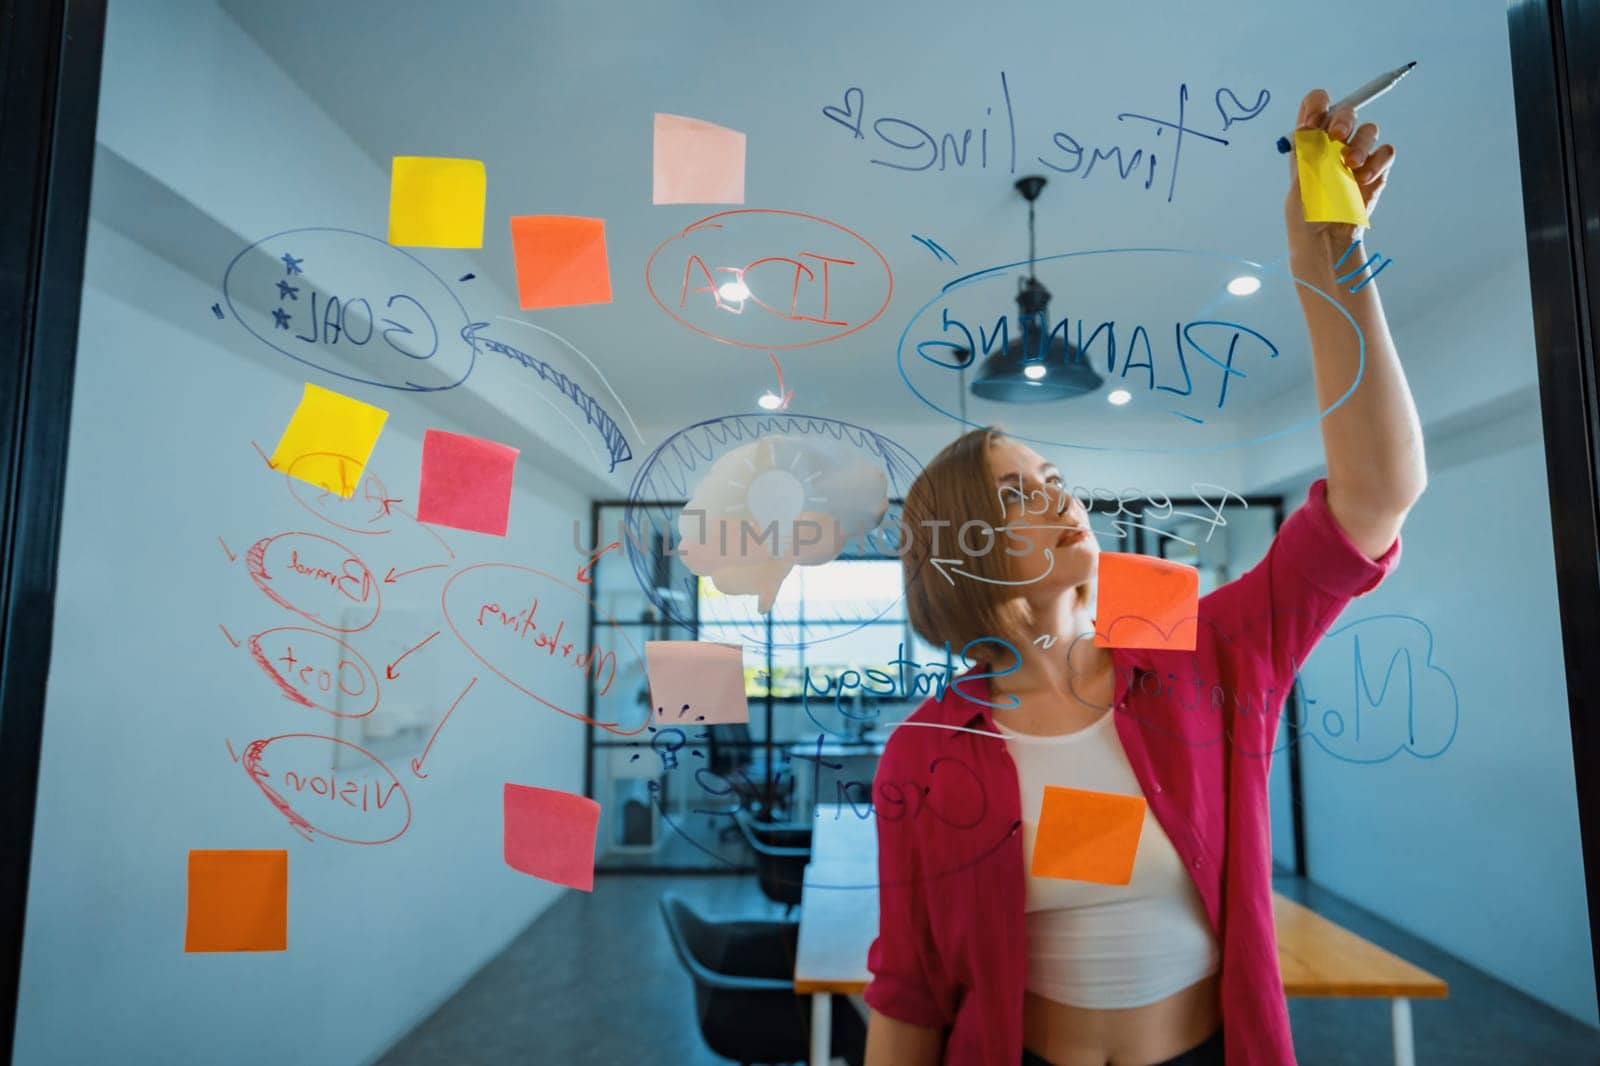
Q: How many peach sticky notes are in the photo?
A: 2